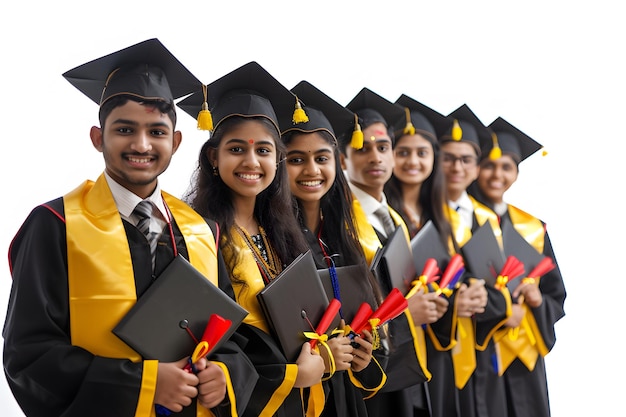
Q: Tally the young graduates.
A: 7